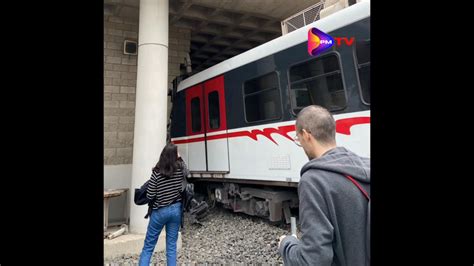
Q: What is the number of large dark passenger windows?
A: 3